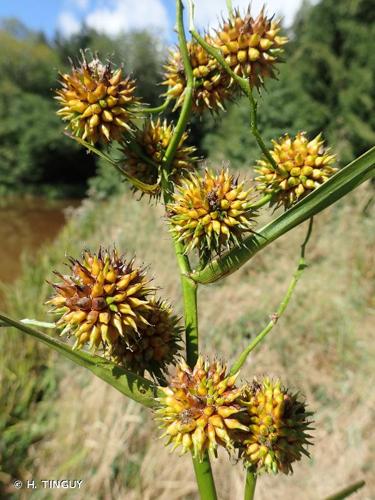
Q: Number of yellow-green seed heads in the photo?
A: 10